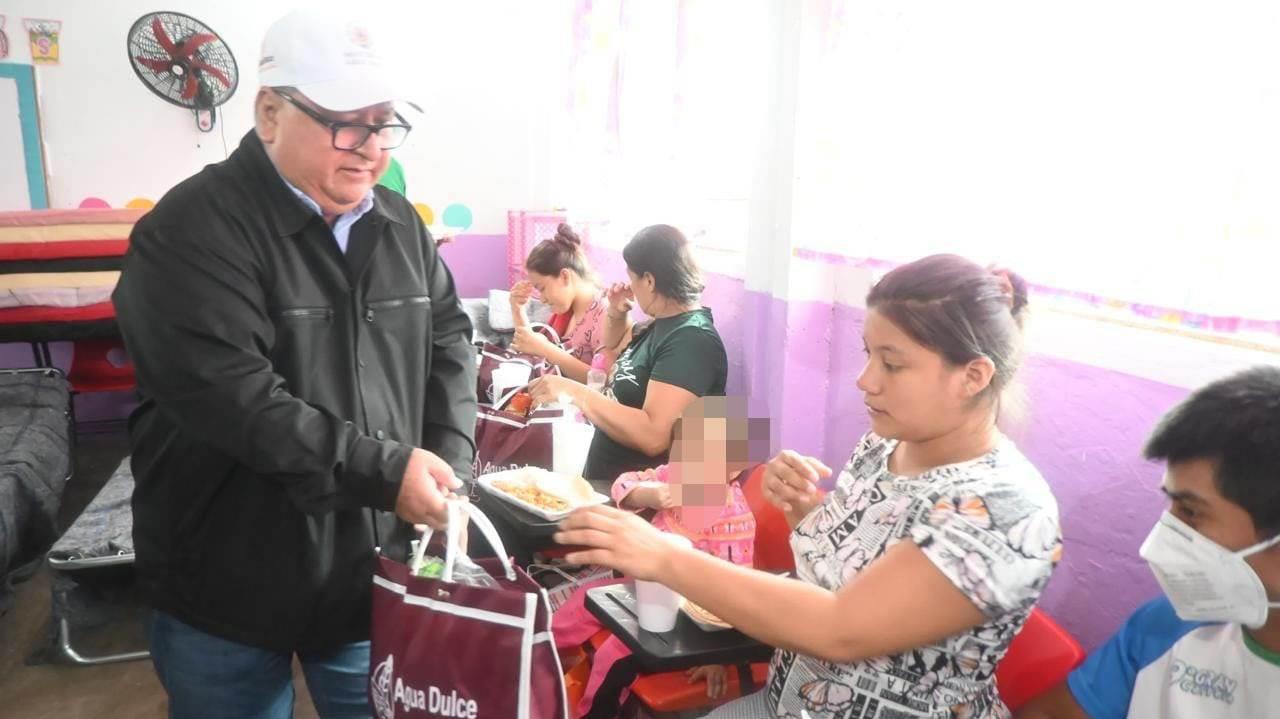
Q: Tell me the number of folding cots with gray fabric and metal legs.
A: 2